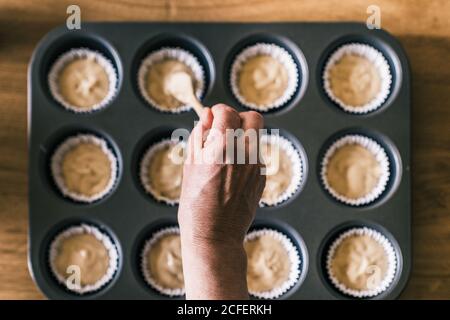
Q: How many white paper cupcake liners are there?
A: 12